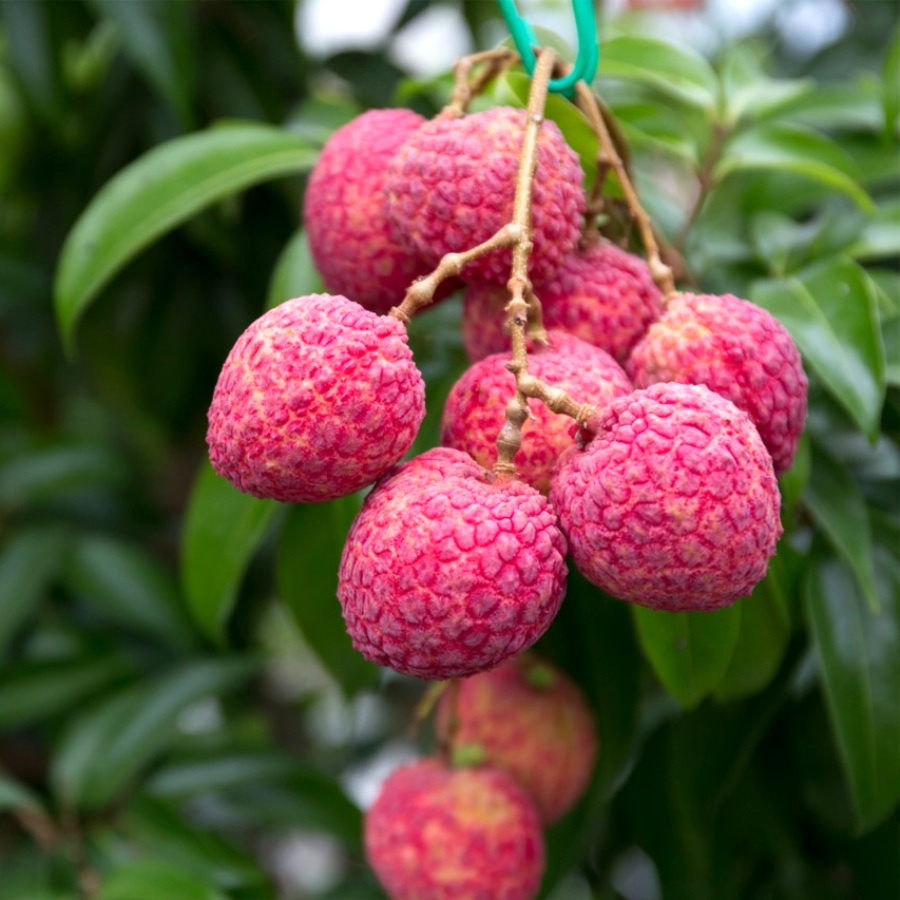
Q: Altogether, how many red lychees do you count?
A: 10